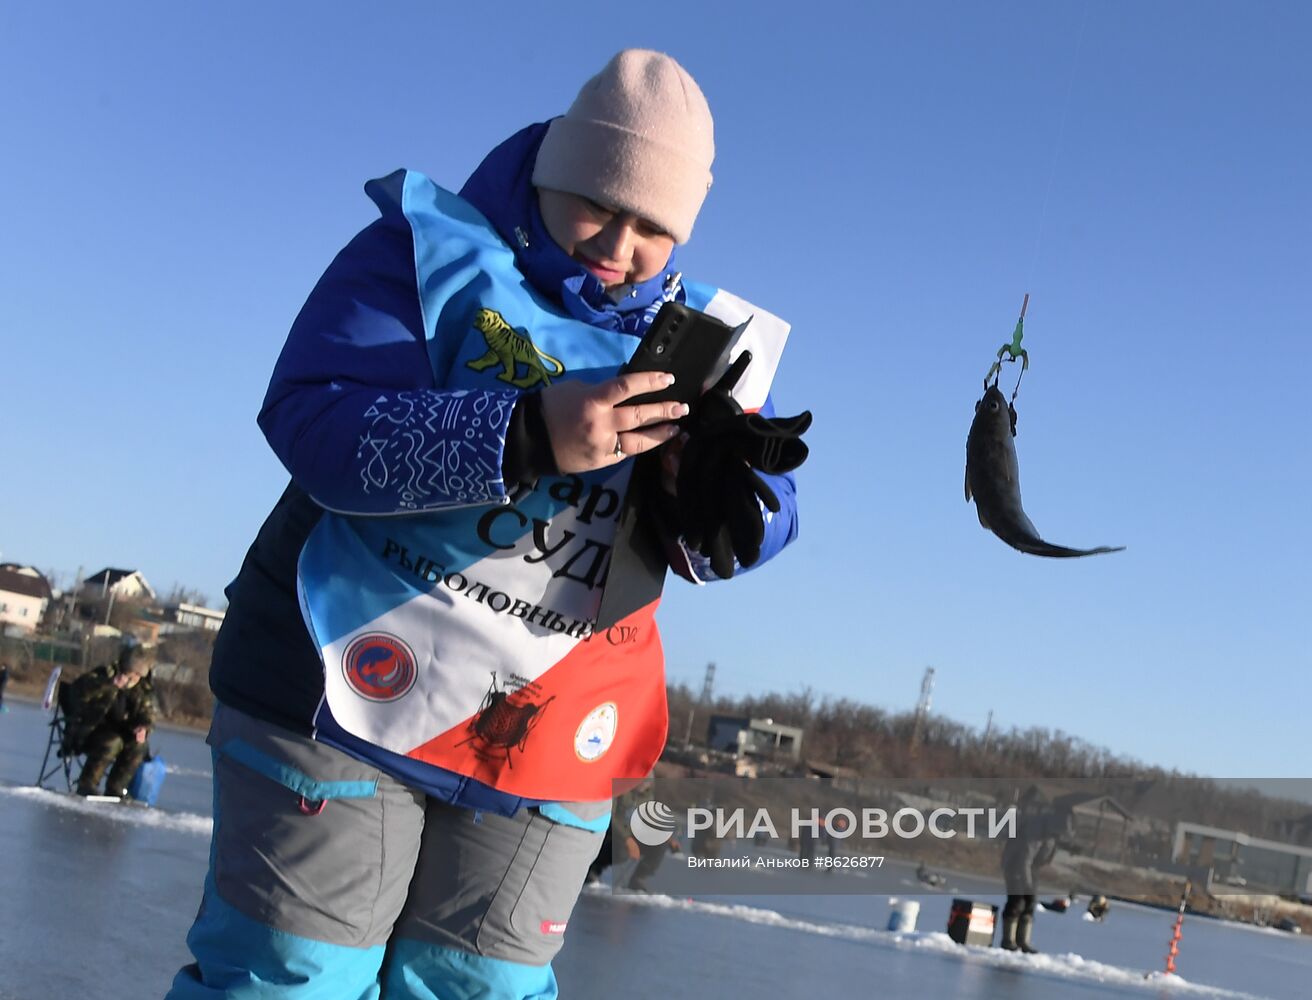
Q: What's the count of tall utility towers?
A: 2